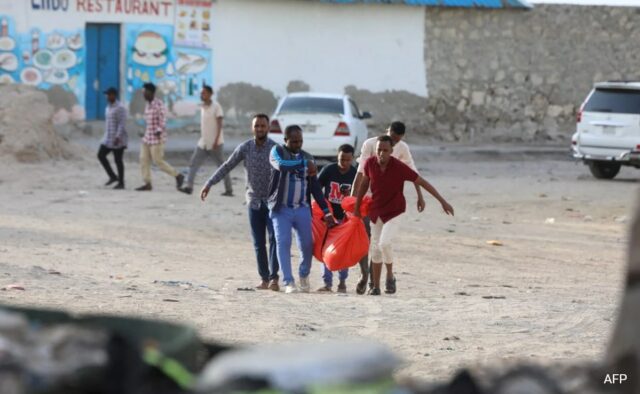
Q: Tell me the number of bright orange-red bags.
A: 1